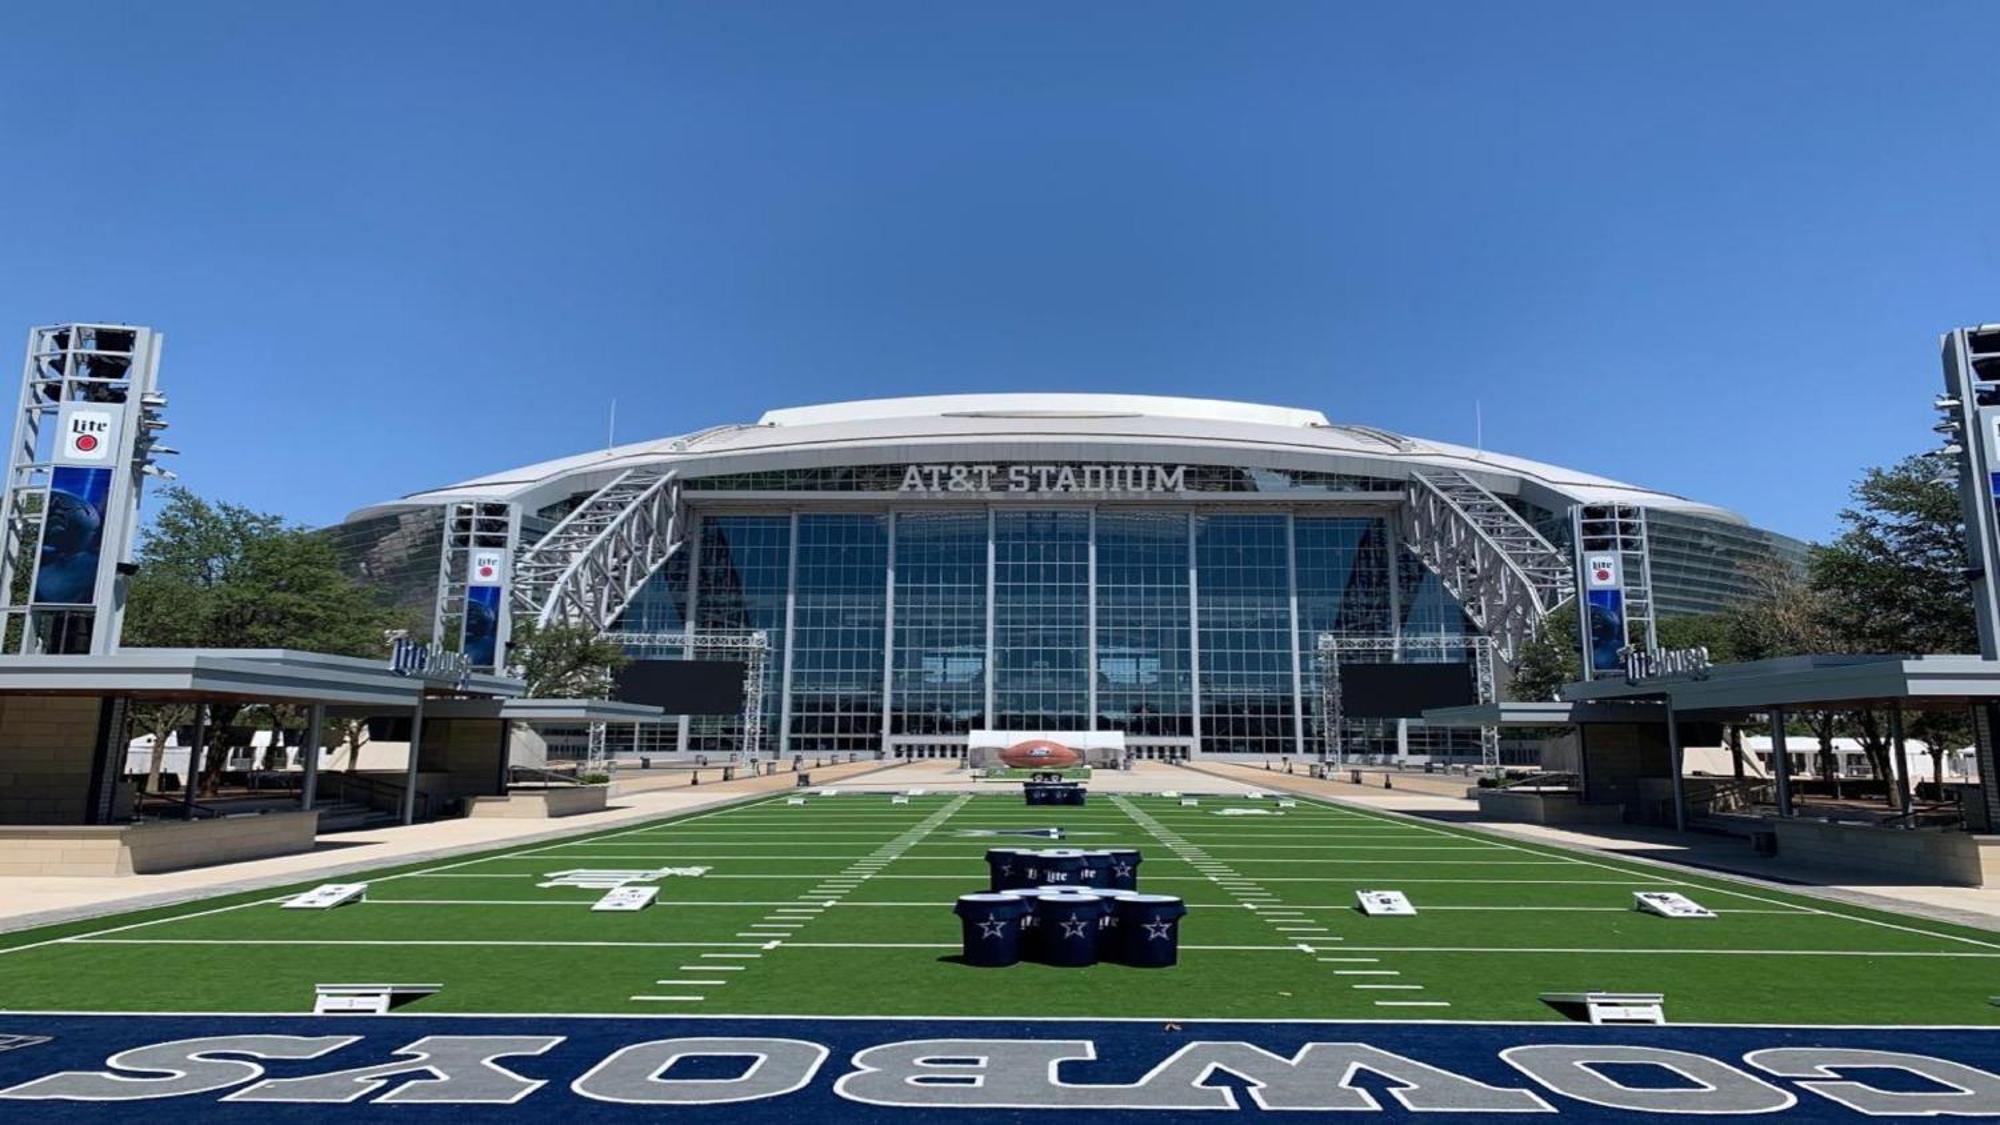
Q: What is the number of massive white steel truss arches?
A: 2